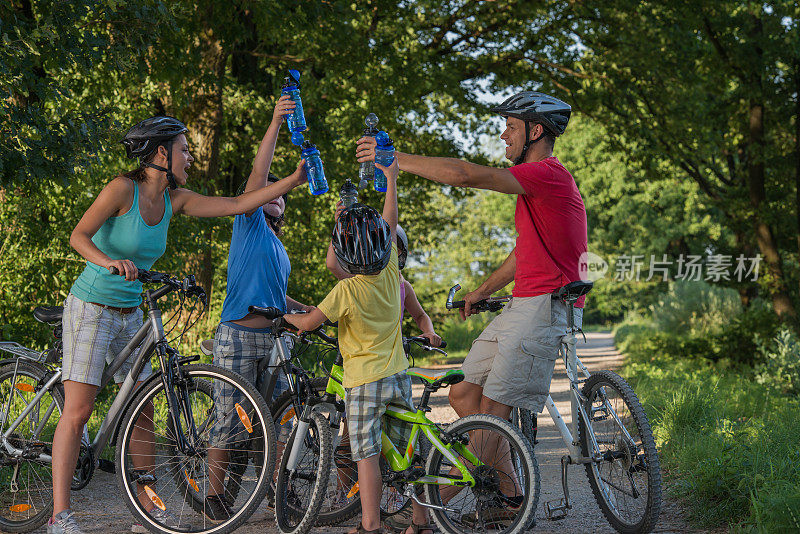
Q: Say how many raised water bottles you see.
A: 5